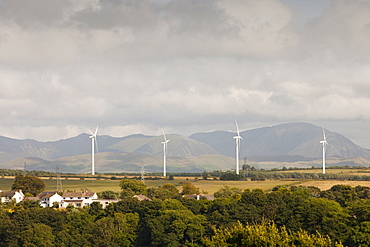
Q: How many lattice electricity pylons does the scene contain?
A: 4